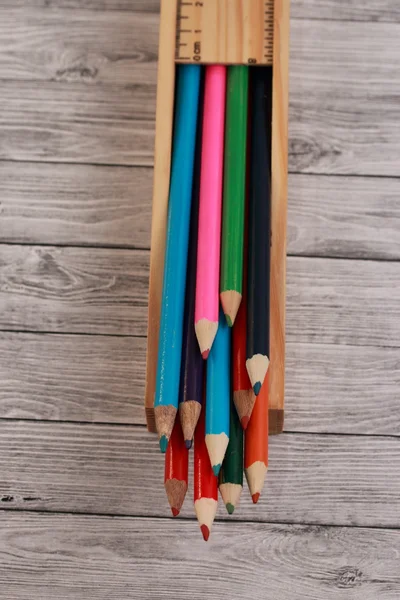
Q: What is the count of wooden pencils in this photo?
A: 11